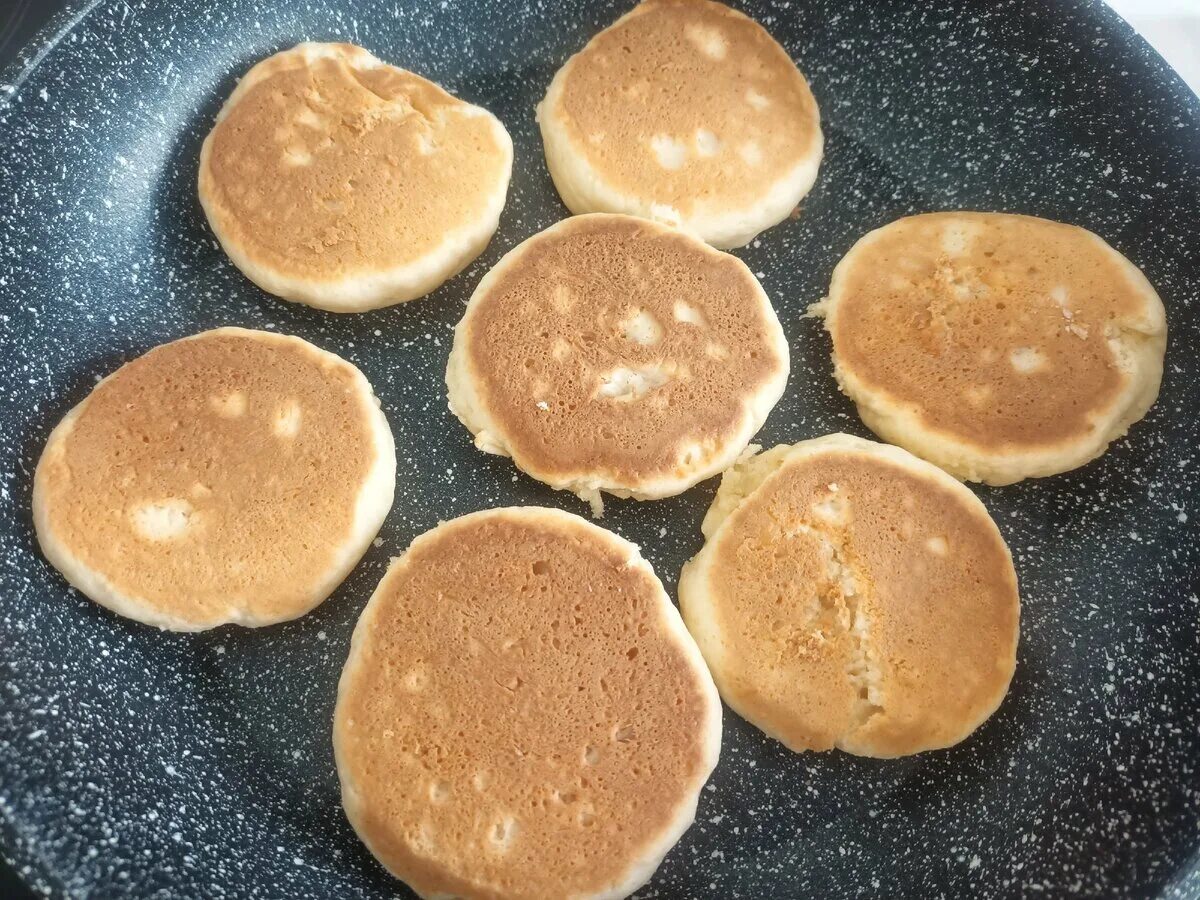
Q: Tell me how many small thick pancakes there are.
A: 7